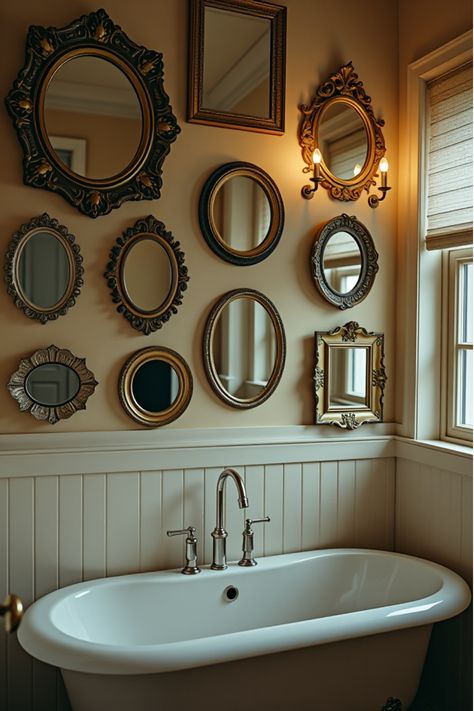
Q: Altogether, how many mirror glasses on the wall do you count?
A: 11